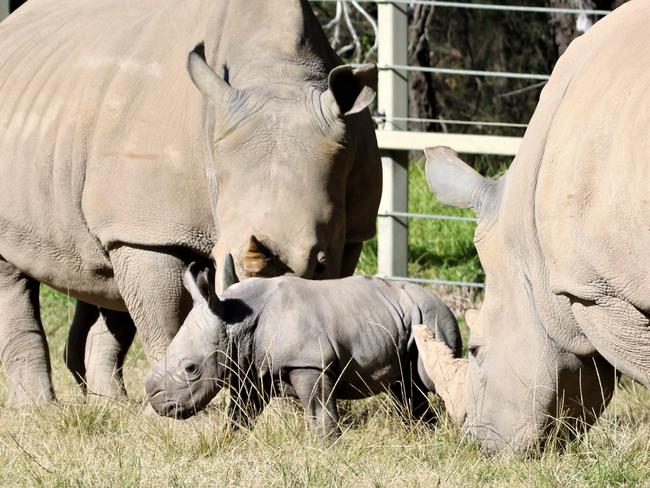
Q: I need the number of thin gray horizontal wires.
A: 5